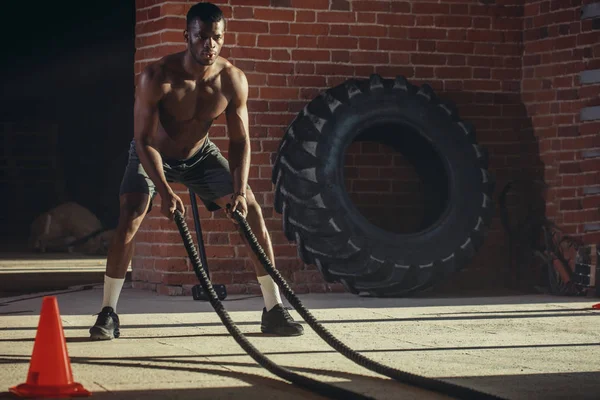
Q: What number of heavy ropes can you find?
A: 2